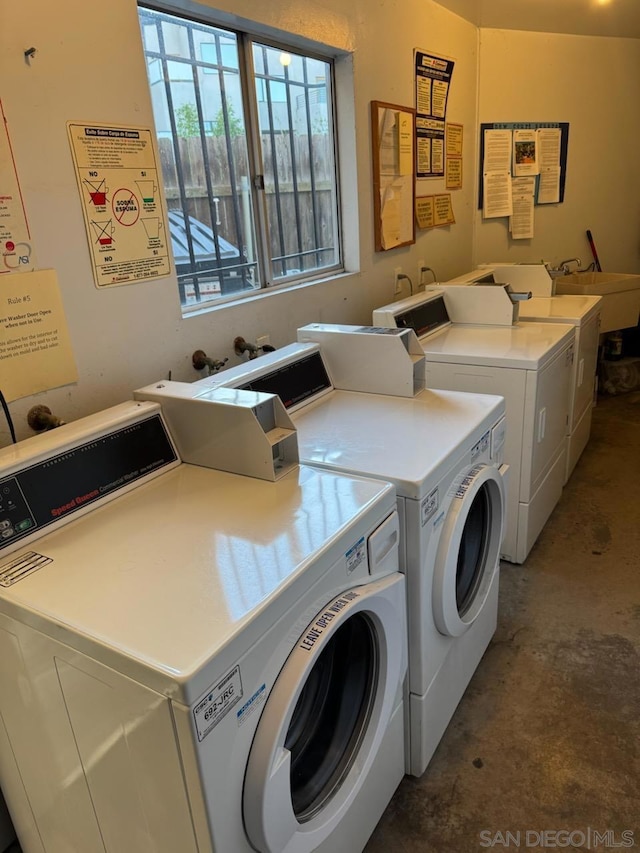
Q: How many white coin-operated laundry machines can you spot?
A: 4